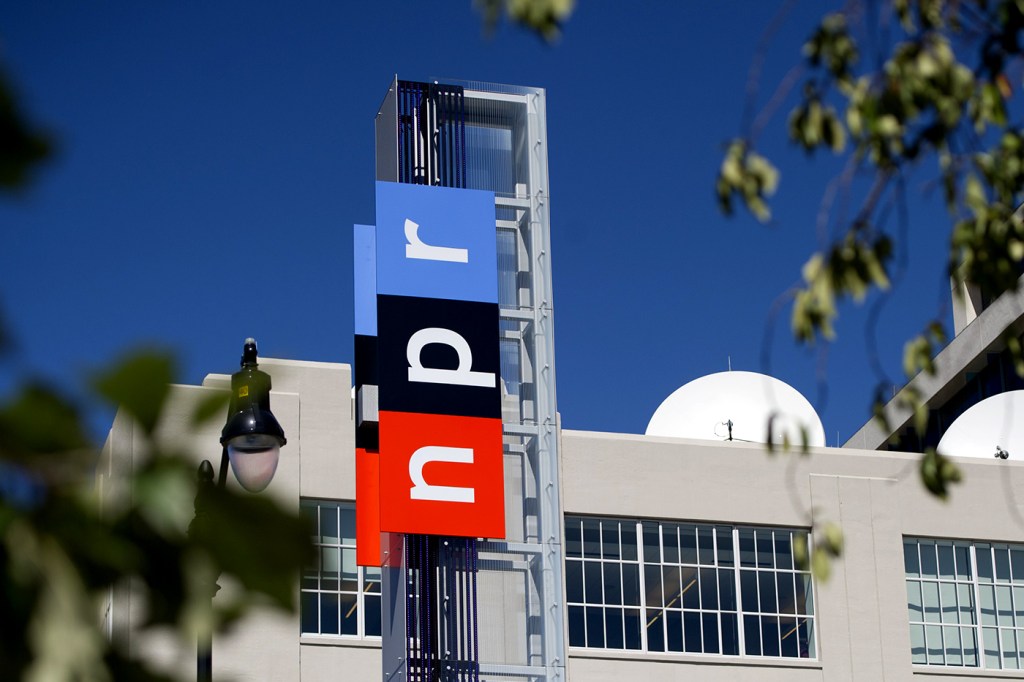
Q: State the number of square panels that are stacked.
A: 3